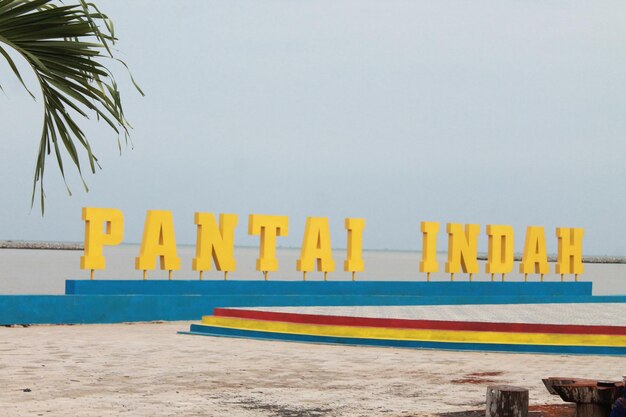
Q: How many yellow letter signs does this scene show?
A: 11